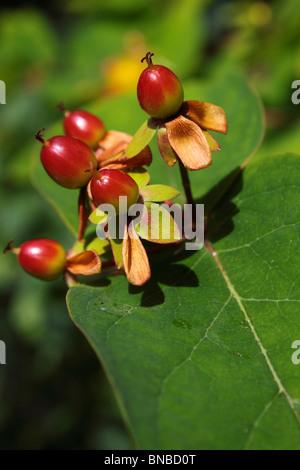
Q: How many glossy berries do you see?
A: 5